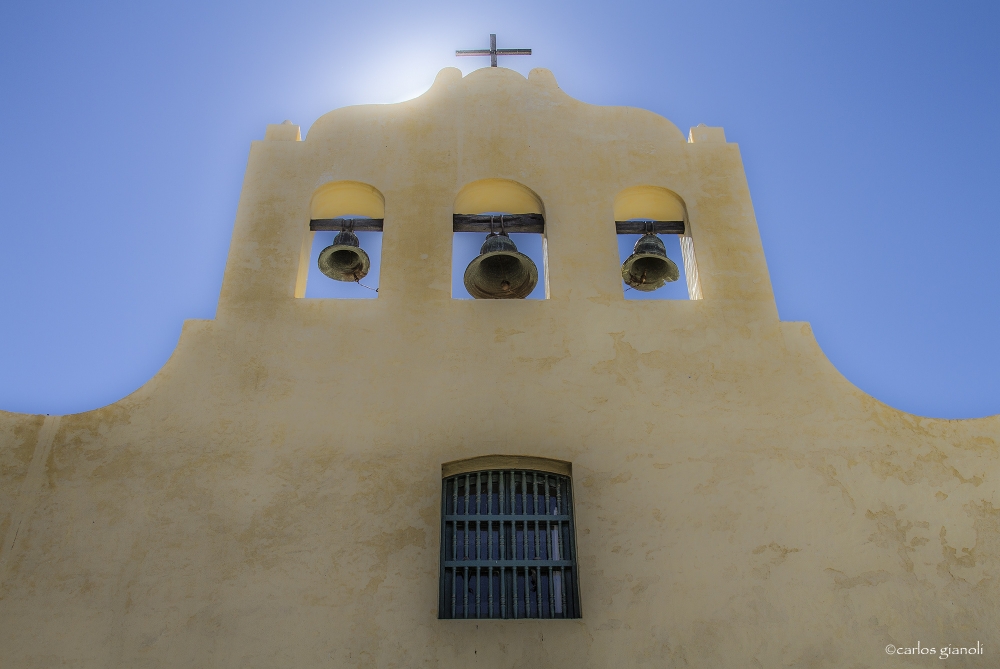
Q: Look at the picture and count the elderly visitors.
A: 0